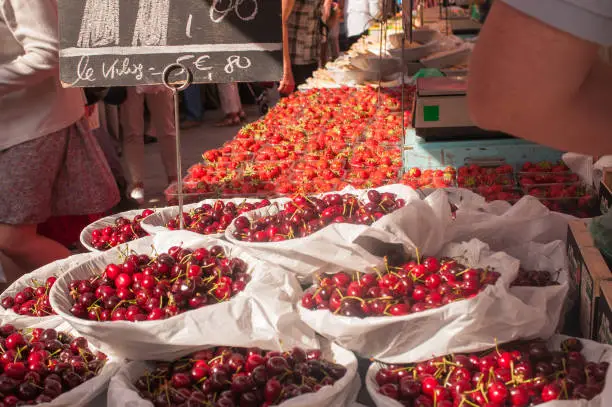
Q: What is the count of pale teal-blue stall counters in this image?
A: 1